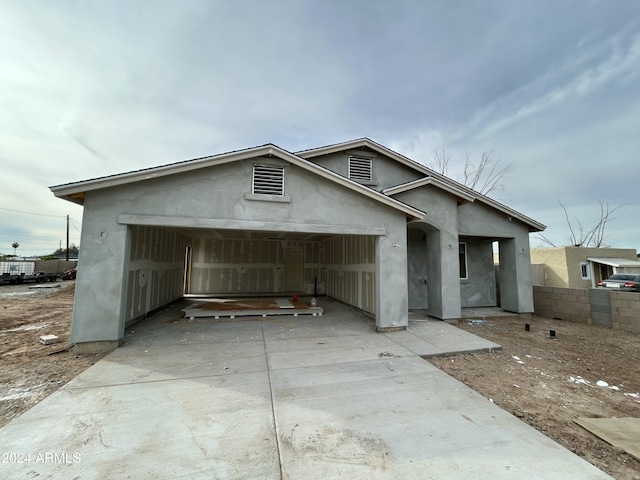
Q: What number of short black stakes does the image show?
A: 2